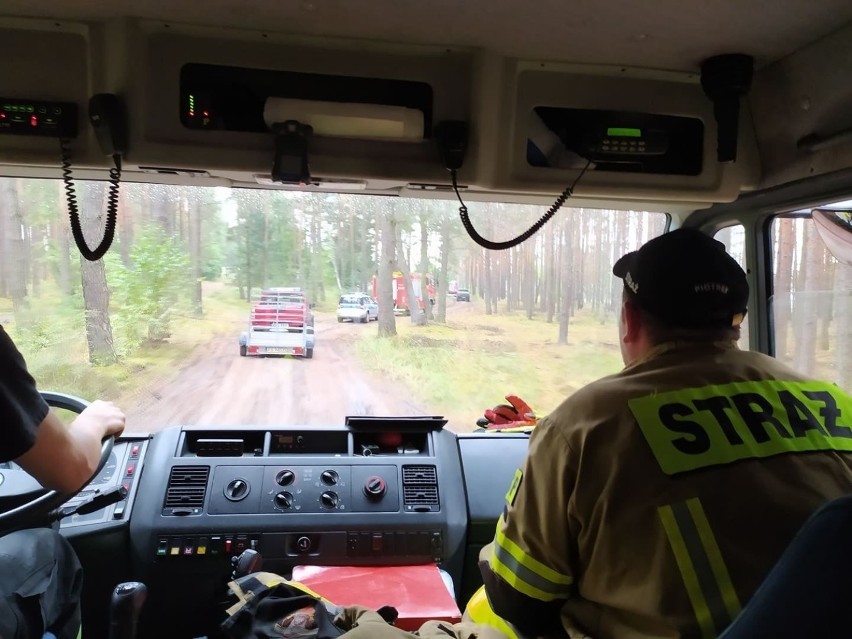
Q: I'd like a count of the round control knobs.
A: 6